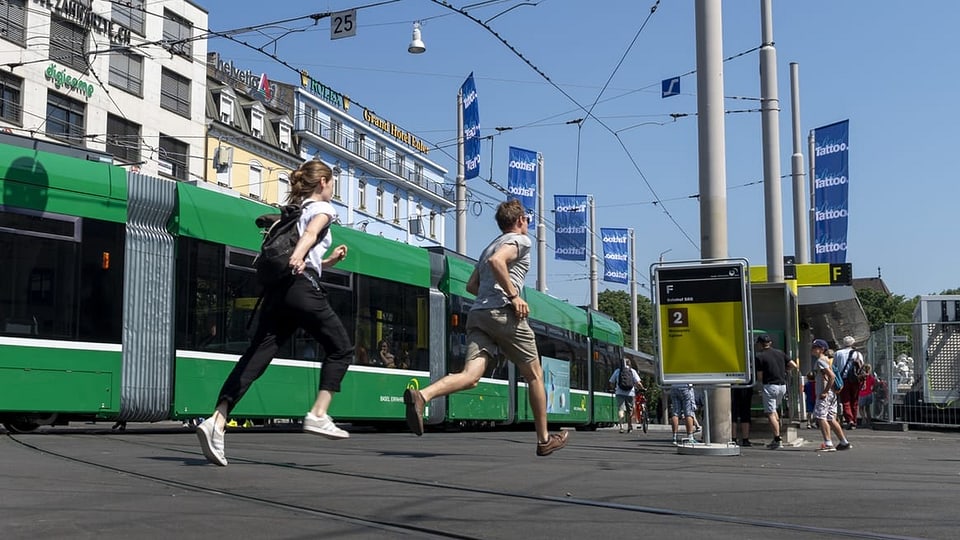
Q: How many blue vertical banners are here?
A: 5